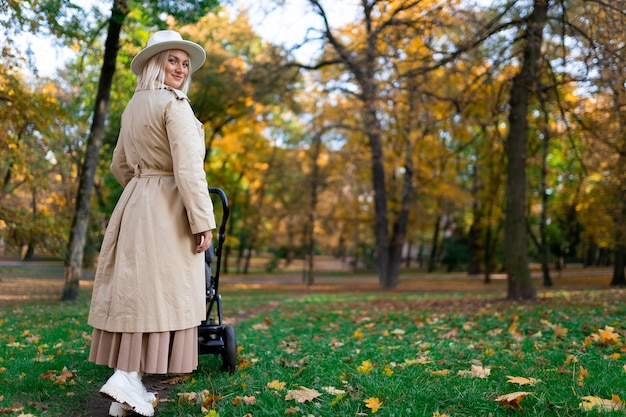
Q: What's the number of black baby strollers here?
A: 1